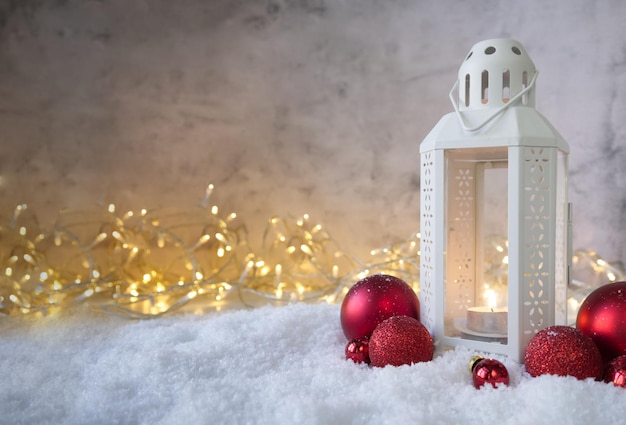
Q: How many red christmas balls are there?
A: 7